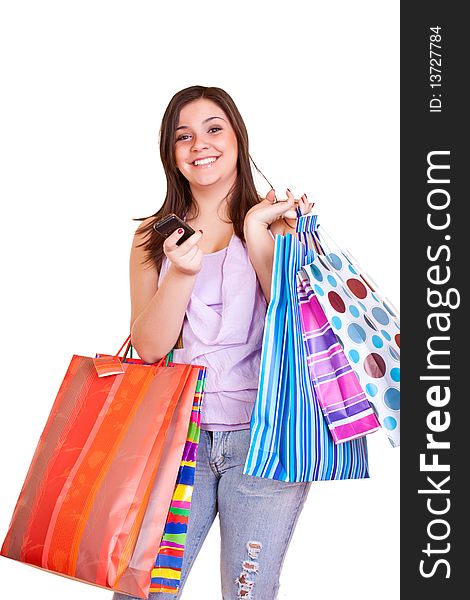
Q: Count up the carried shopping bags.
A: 5